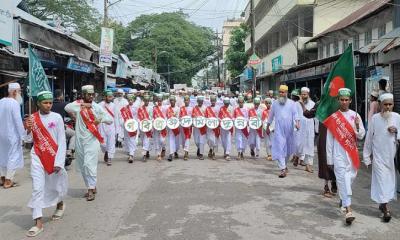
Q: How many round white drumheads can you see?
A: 10